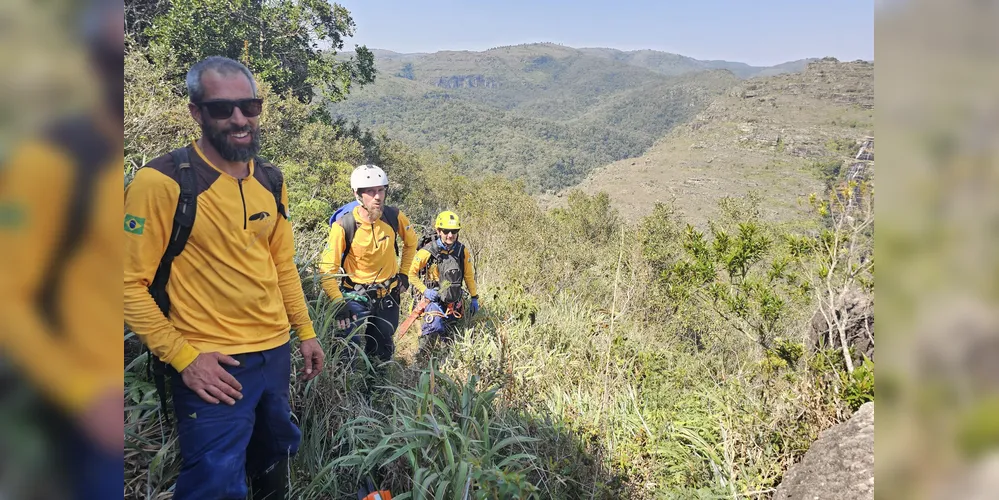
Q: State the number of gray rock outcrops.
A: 2